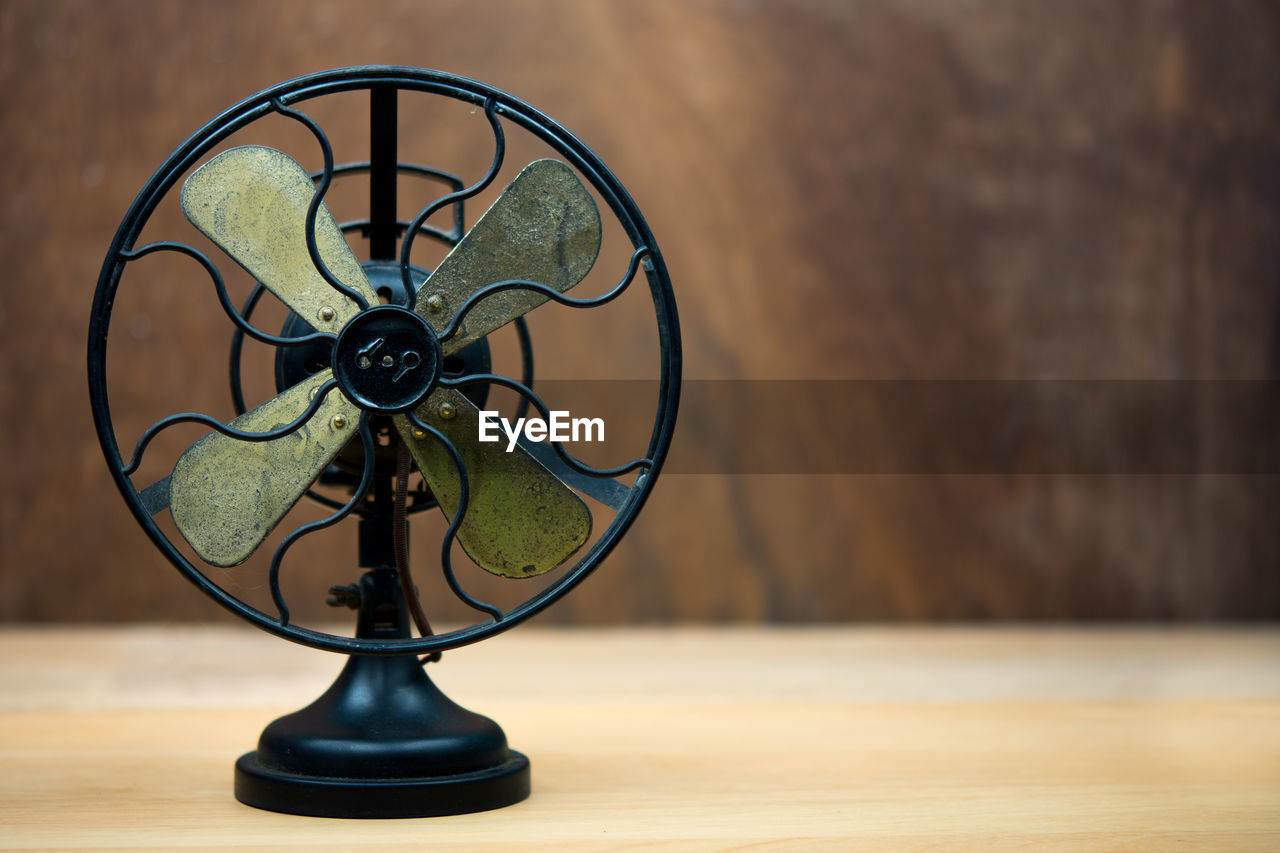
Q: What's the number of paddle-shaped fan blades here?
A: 4